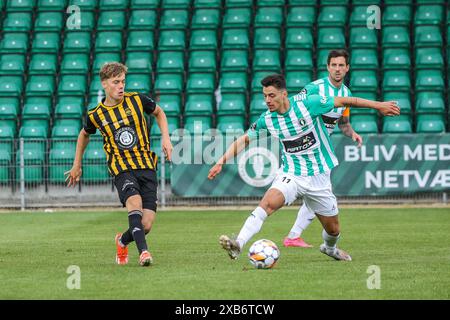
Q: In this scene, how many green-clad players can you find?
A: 2